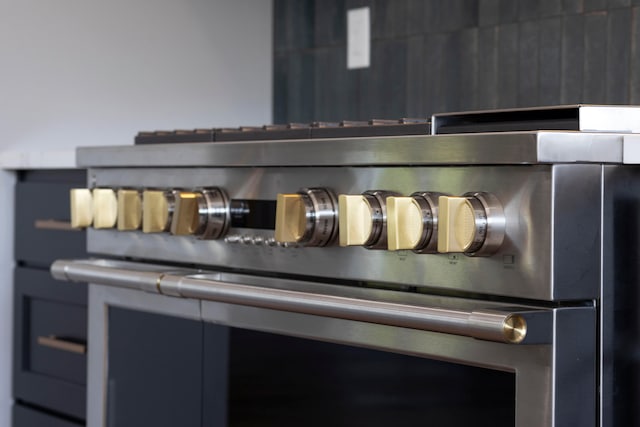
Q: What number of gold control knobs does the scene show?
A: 9